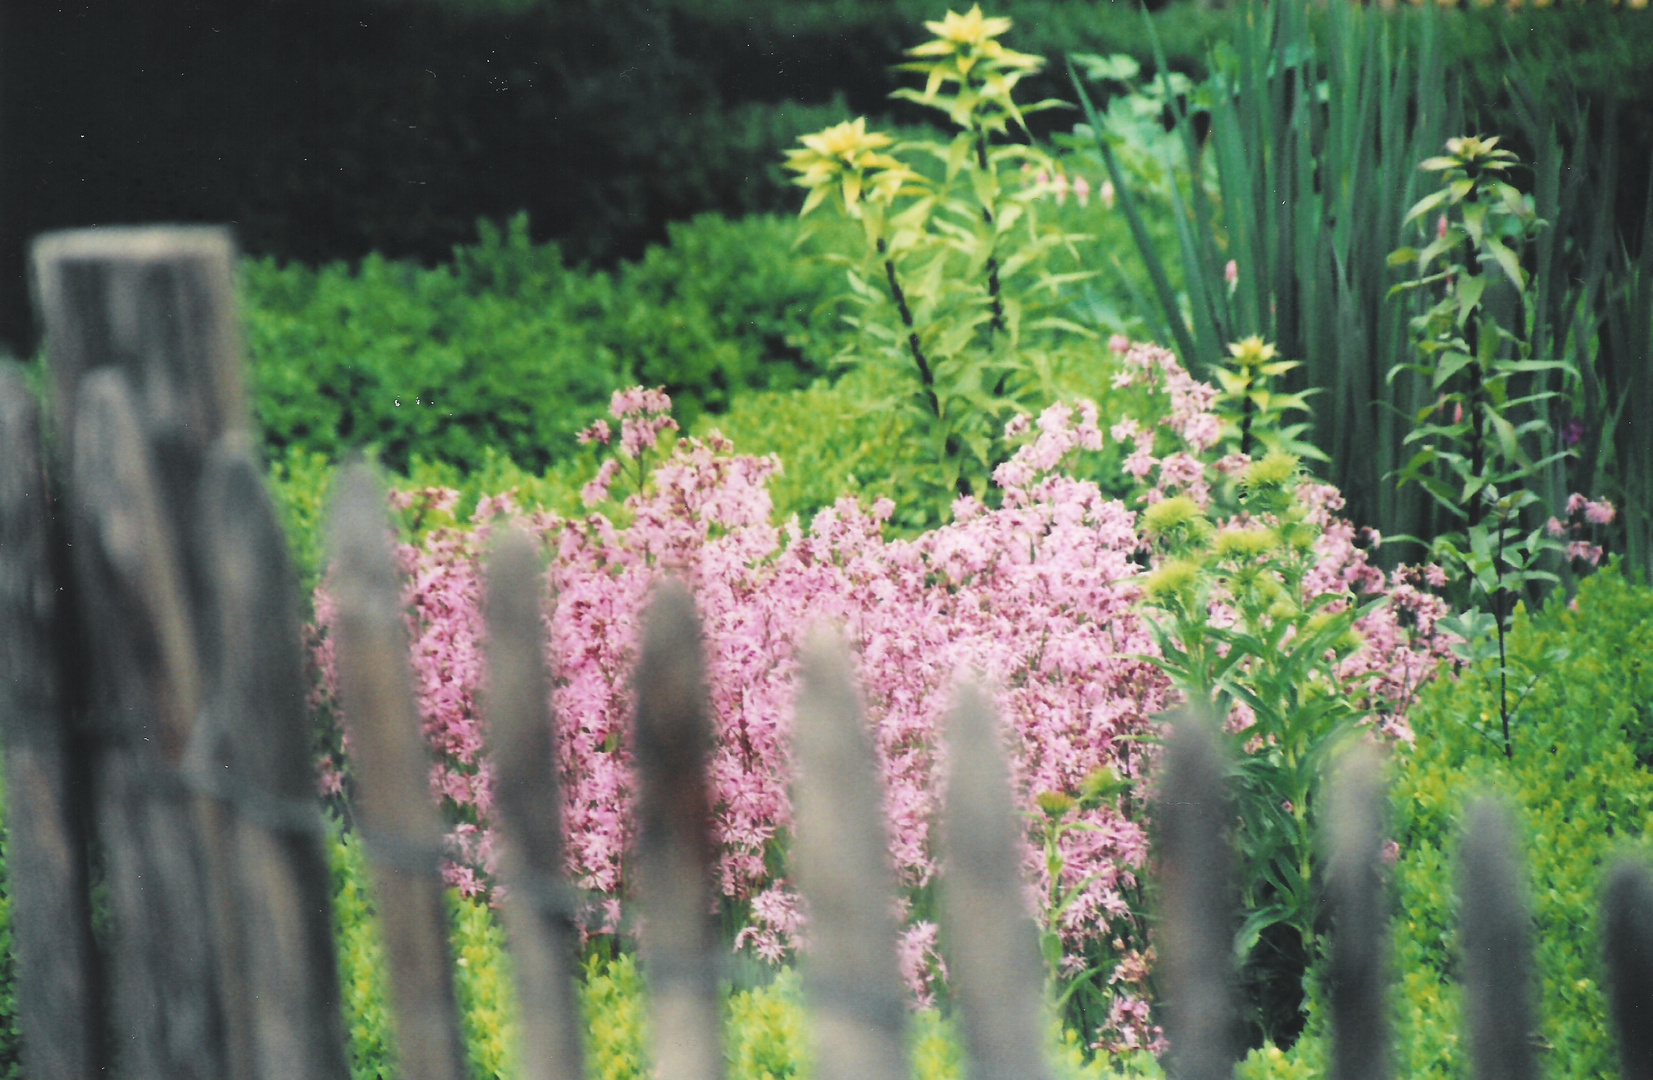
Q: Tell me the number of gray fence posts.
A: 13